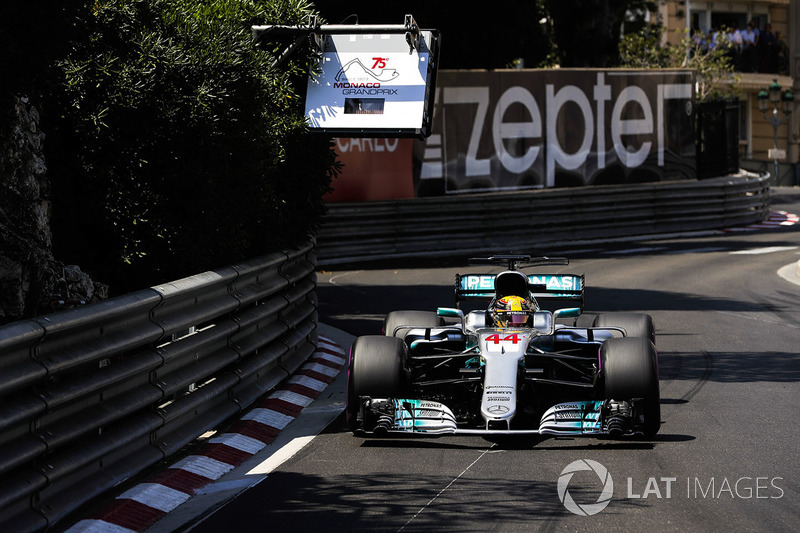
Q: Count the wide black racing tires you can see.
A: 4